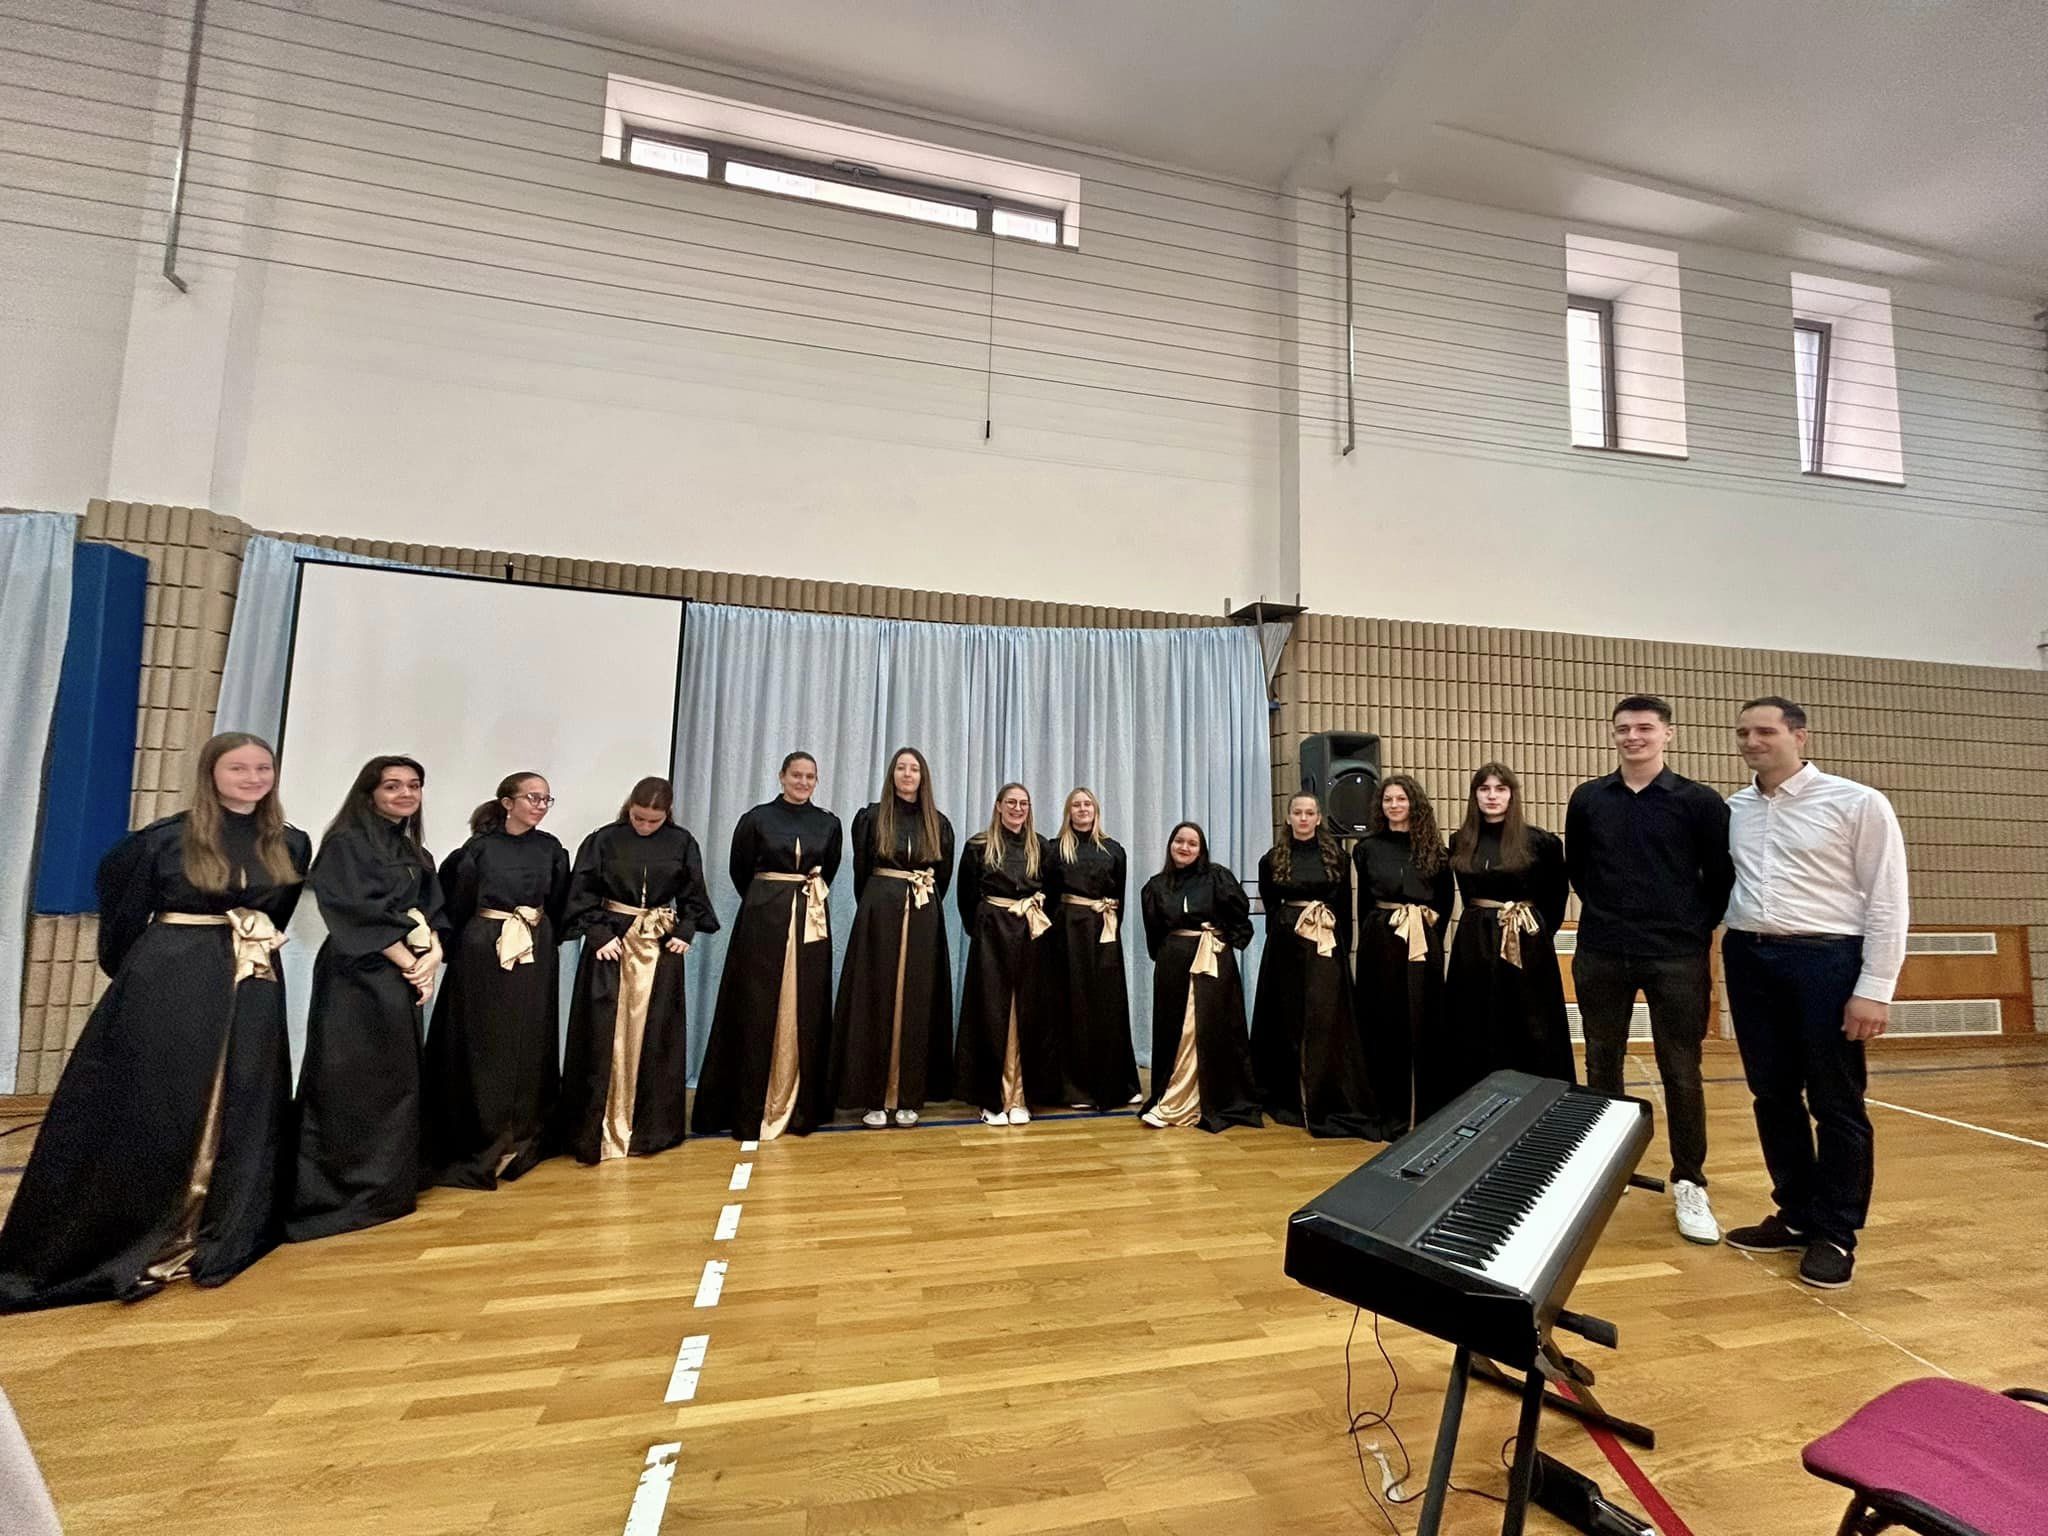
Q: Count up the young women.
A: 12